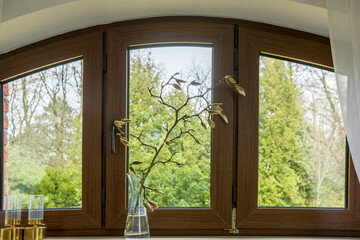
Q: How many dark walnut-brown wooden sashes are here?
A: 3